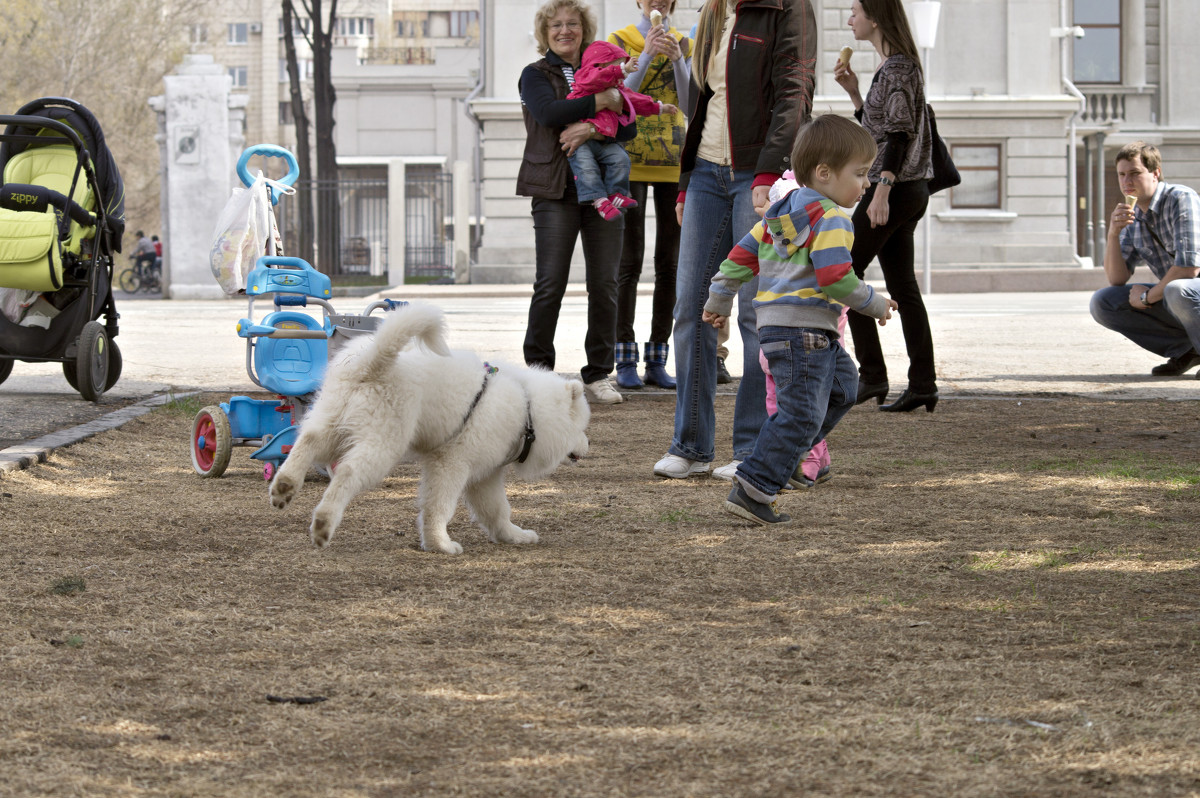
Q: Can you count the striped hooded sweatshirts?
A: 1